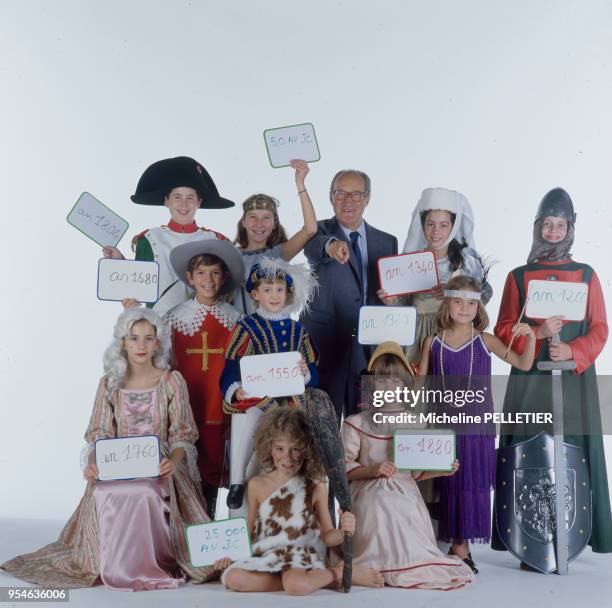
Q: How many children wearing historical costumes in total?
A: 10